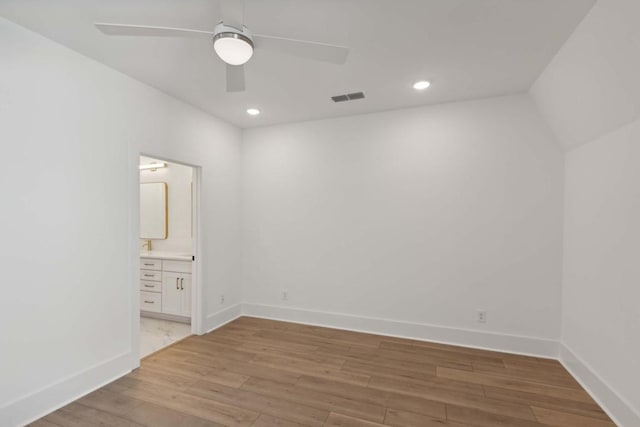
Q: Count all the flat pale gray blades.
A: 4